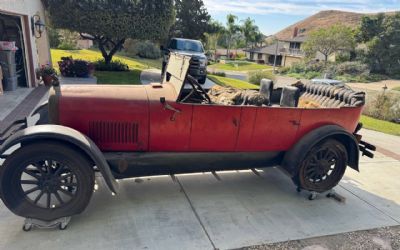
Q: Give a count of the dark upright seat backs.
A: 2